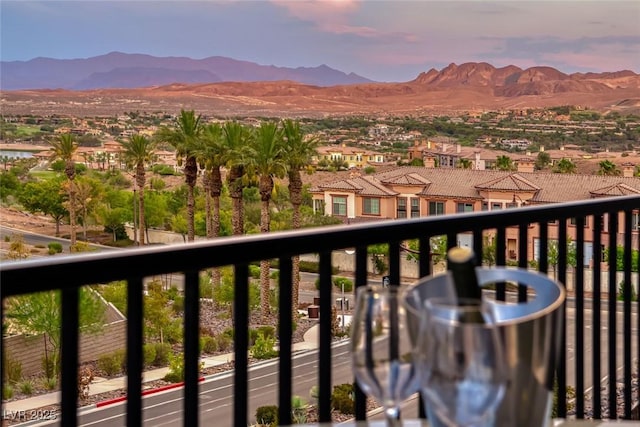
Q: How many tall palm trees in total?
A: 7